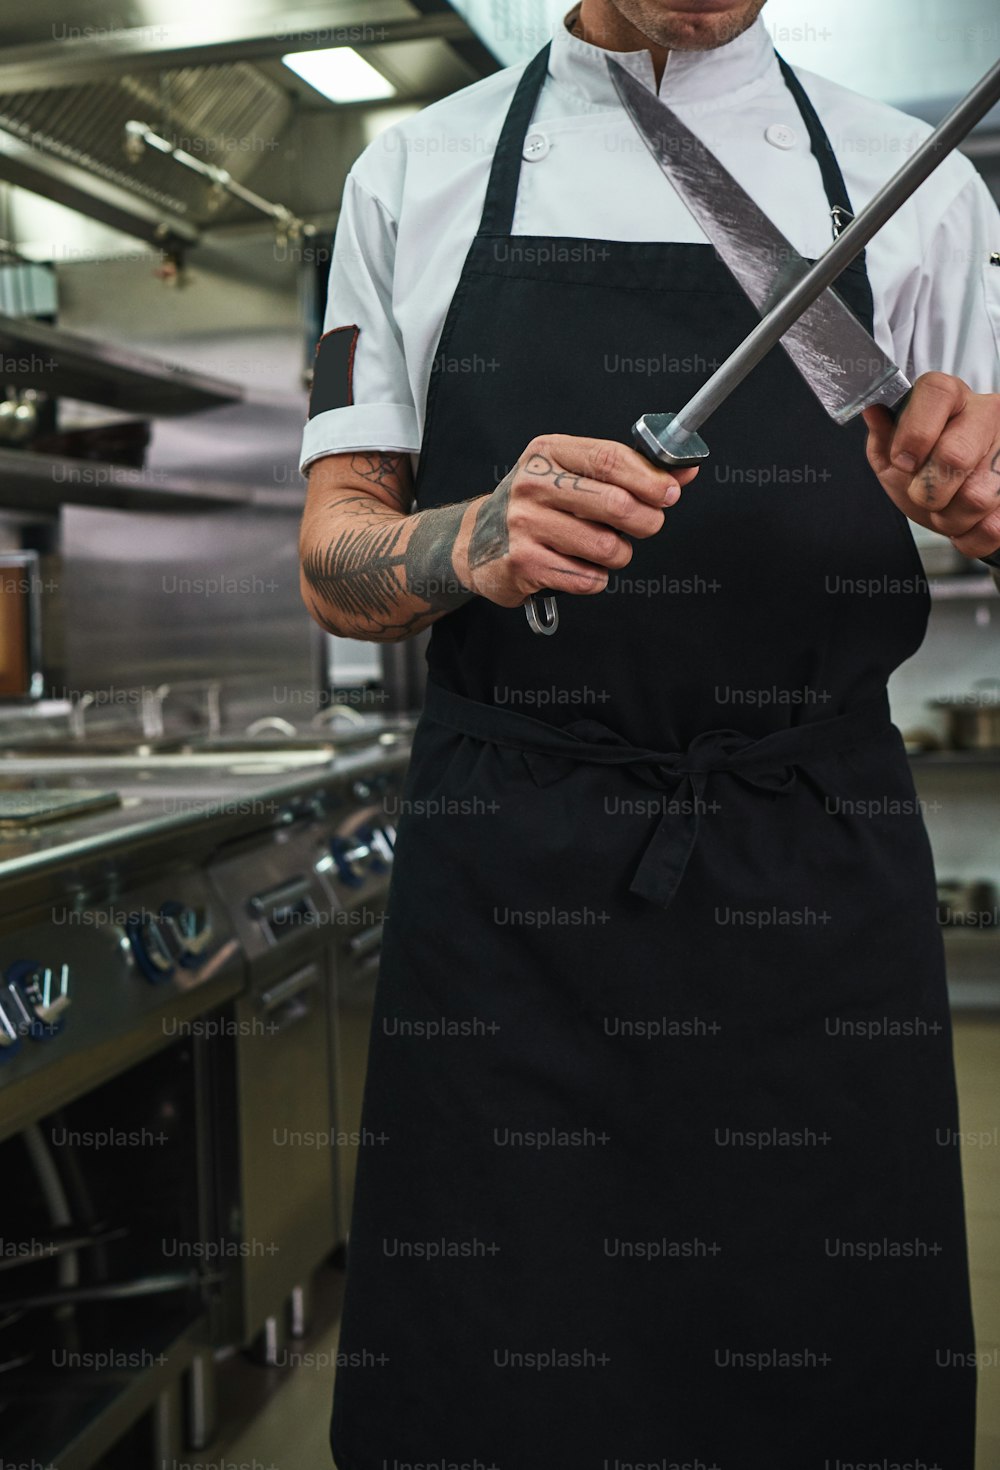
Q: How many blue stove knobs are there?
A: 6